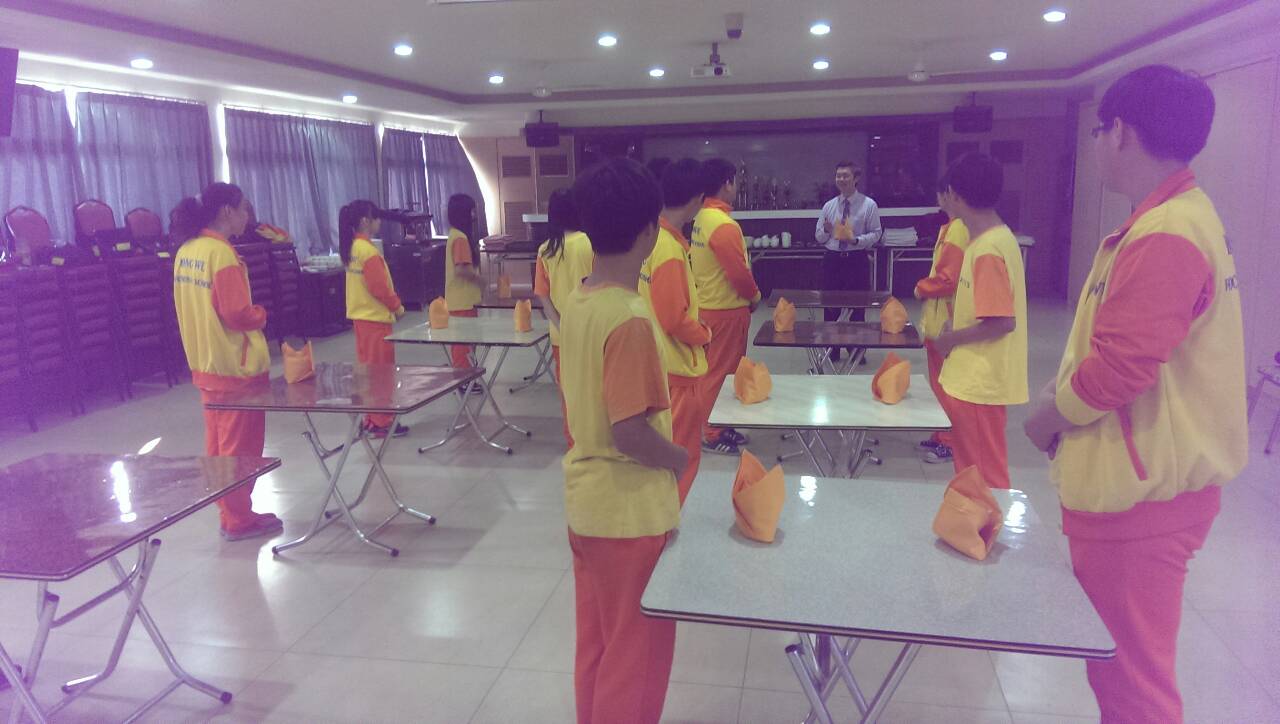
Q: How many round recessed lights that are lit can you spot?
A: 10